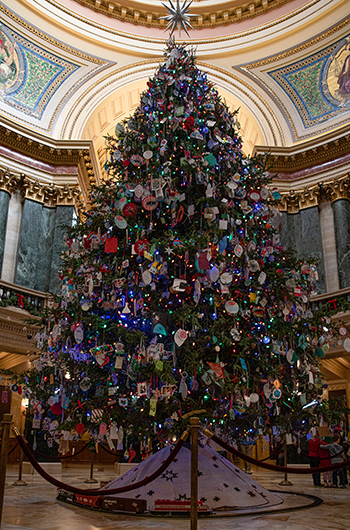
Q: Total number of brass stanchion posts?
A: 5